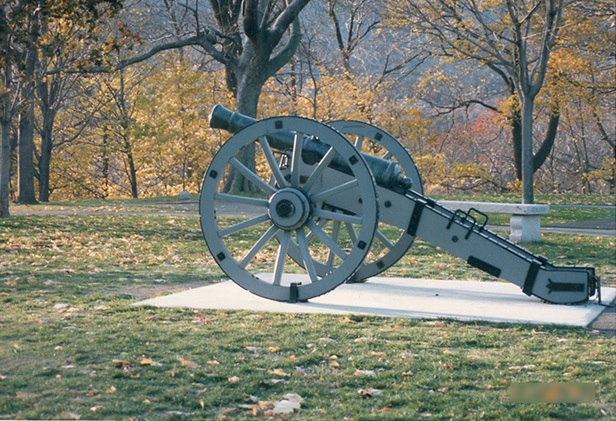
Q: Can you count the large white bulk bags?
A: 0